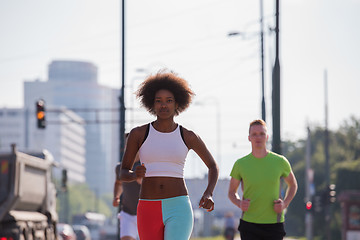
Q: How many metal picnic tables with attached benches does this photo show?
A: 0